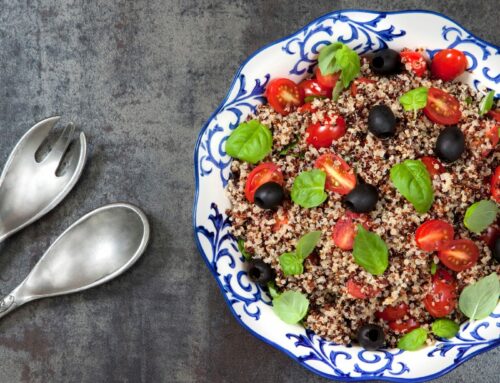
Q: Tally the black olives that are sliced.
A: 0